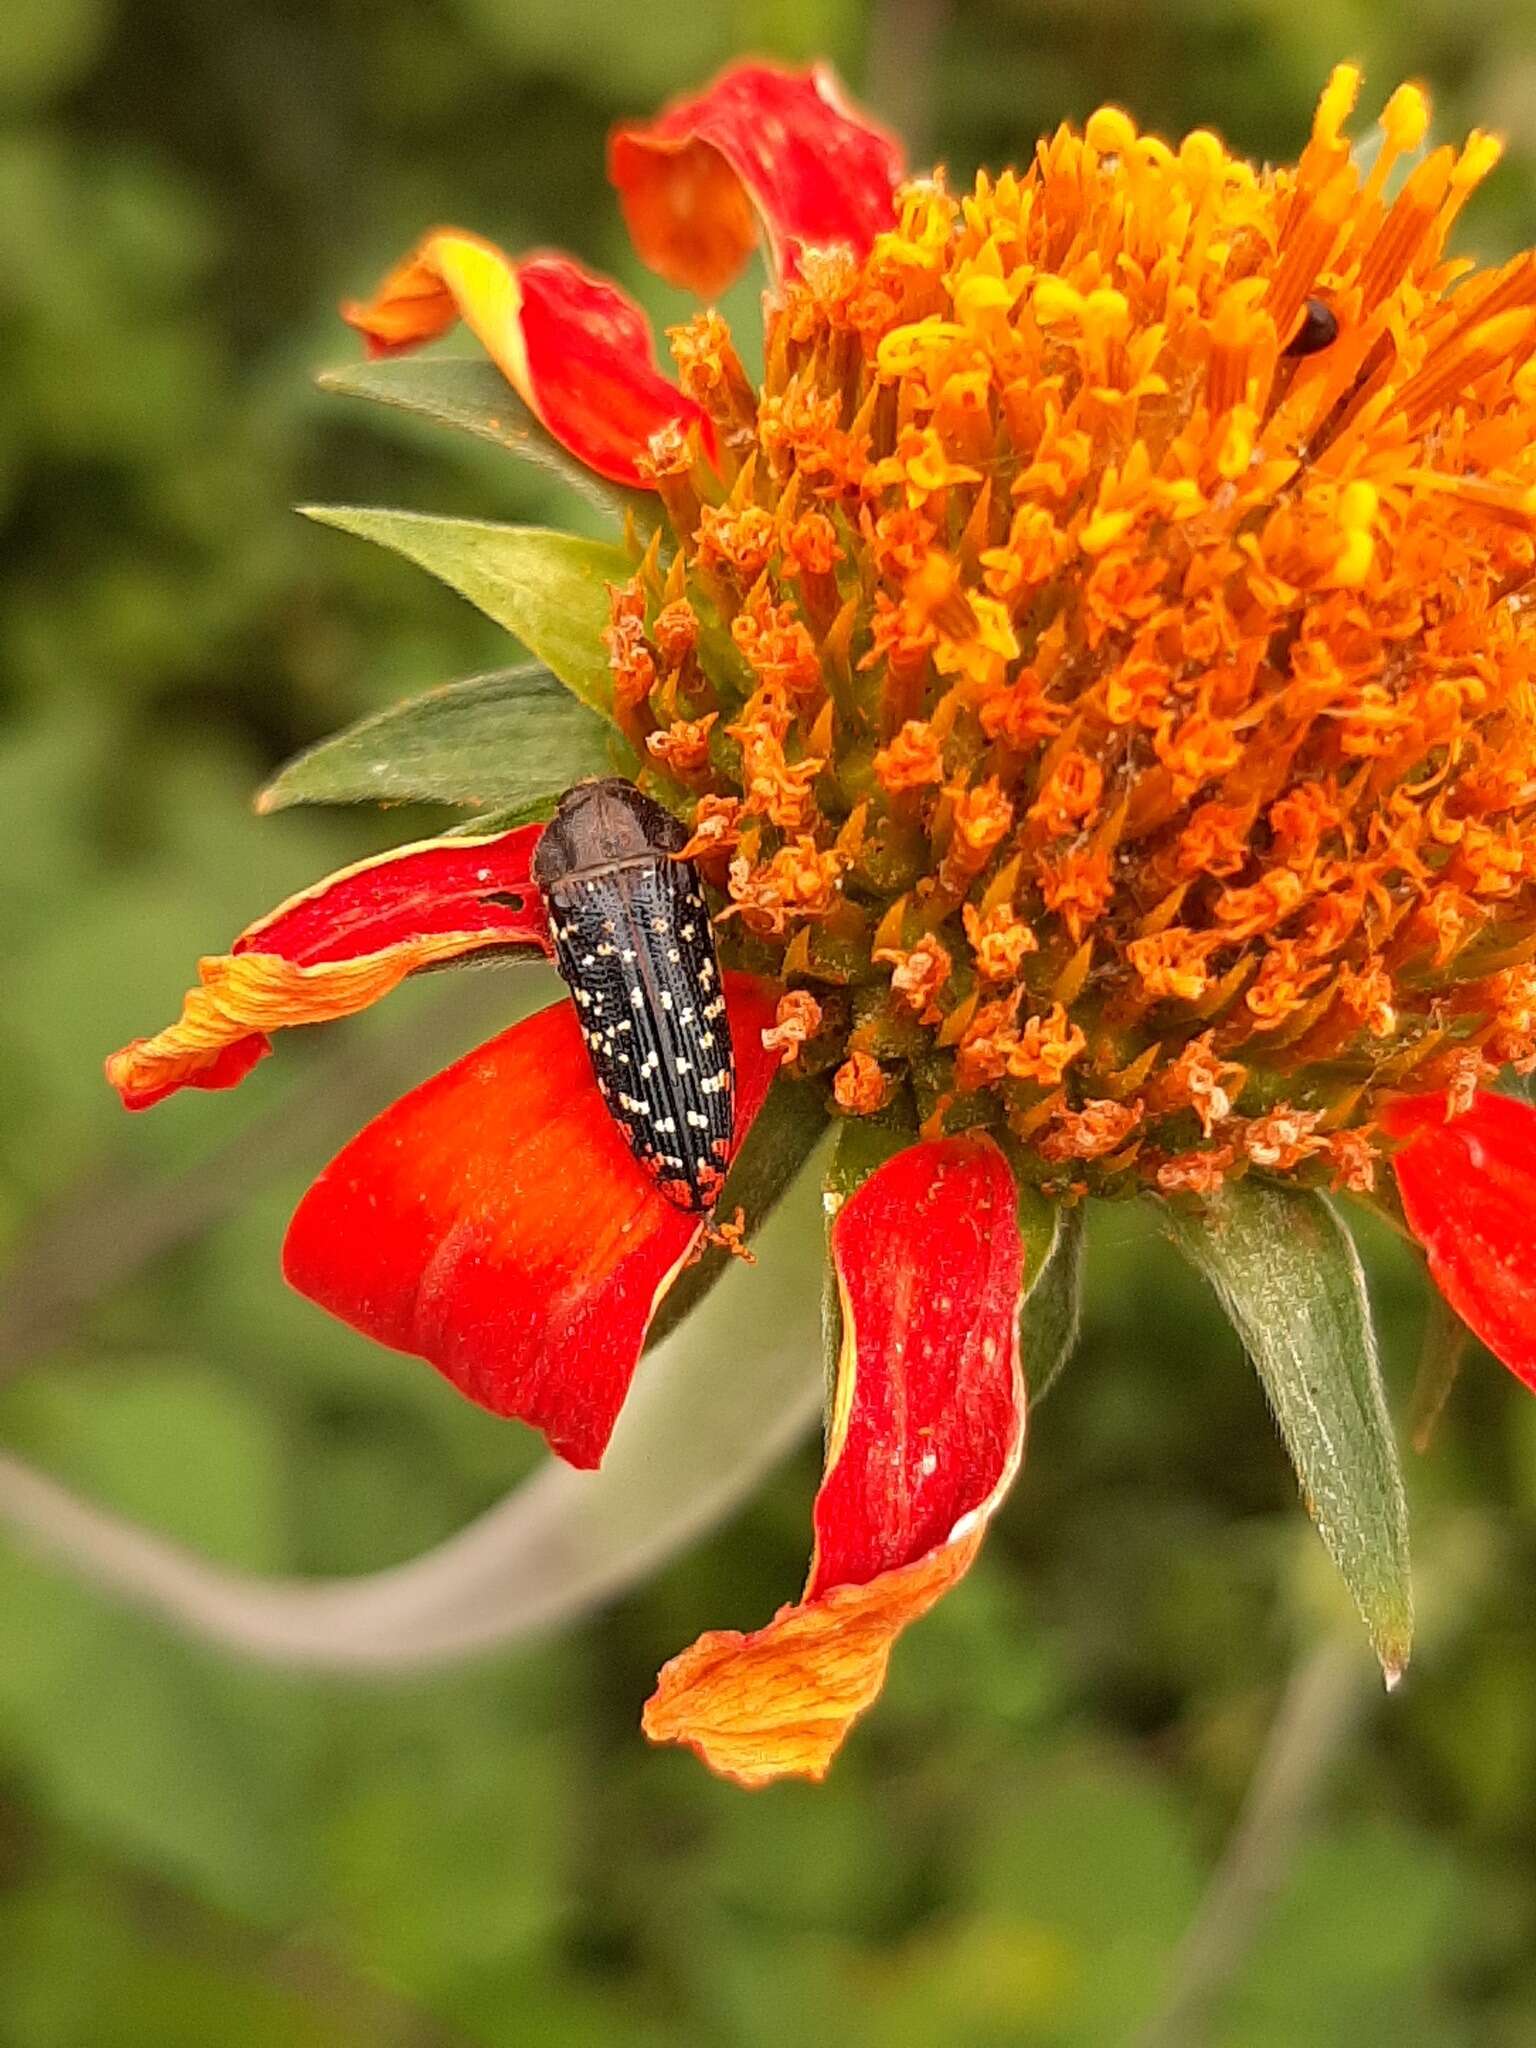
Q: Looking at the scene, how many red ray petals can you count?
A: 6